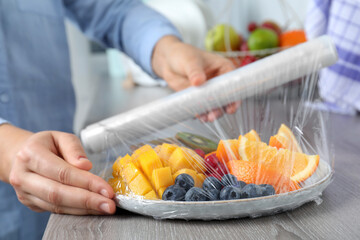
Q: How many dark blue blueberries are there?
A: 10